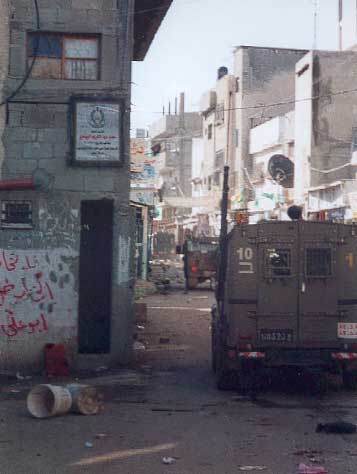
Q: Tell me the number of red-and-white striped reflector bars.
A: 2